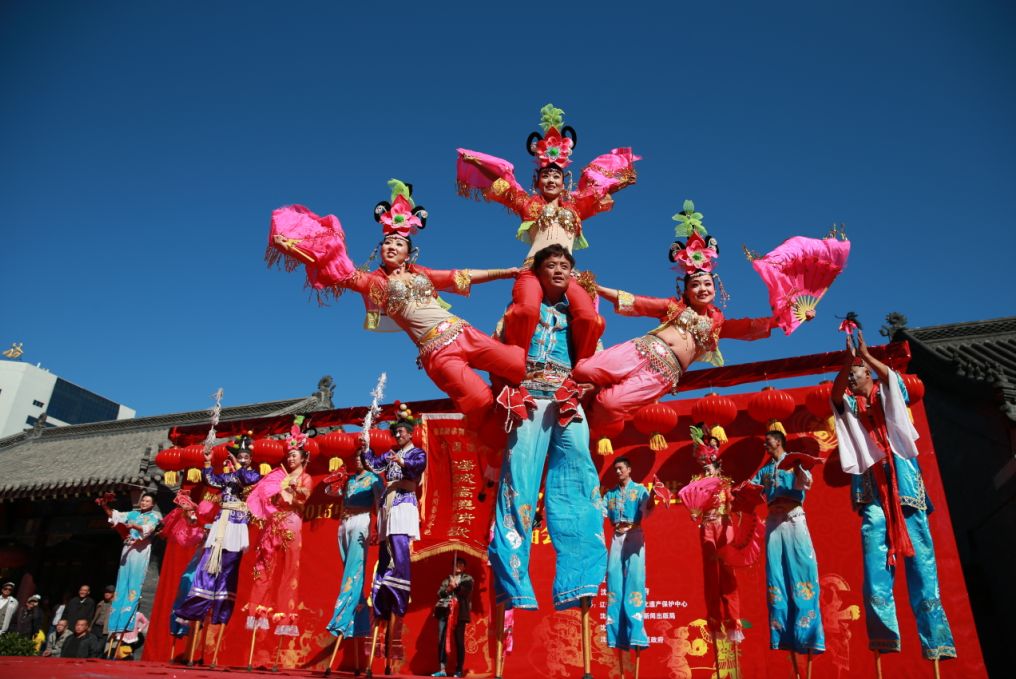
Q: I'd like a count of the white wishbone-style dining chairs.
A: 0